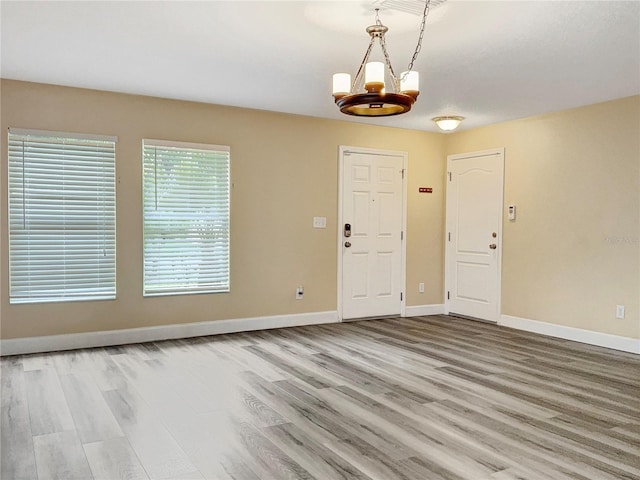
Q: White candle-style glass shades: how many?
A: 3